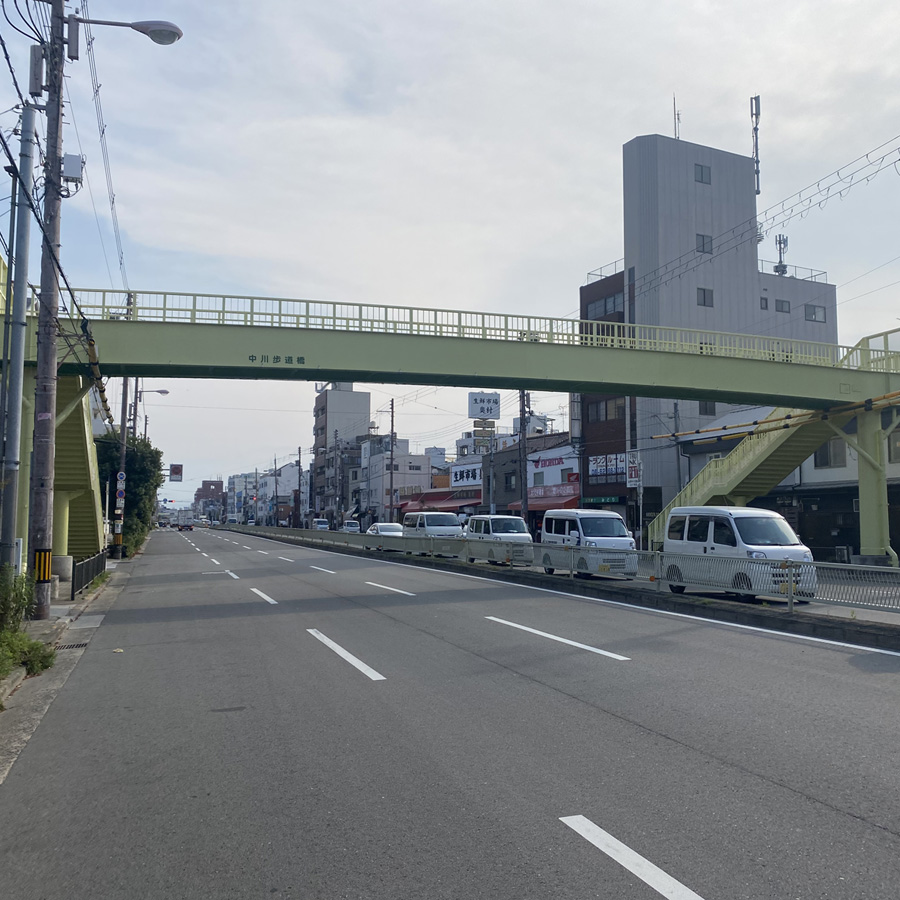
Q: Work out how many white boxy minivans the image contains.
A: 4